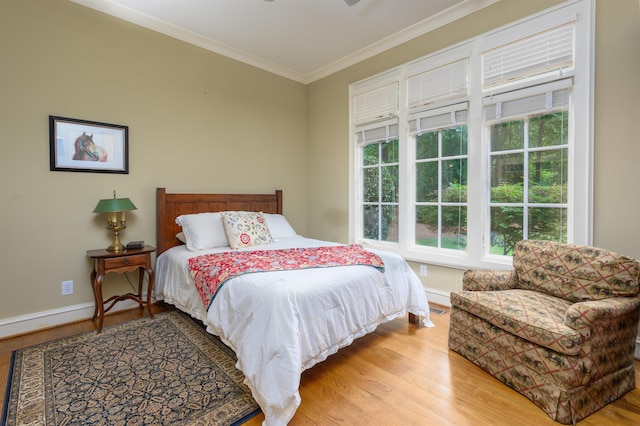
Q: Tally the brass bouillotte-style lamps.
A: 1